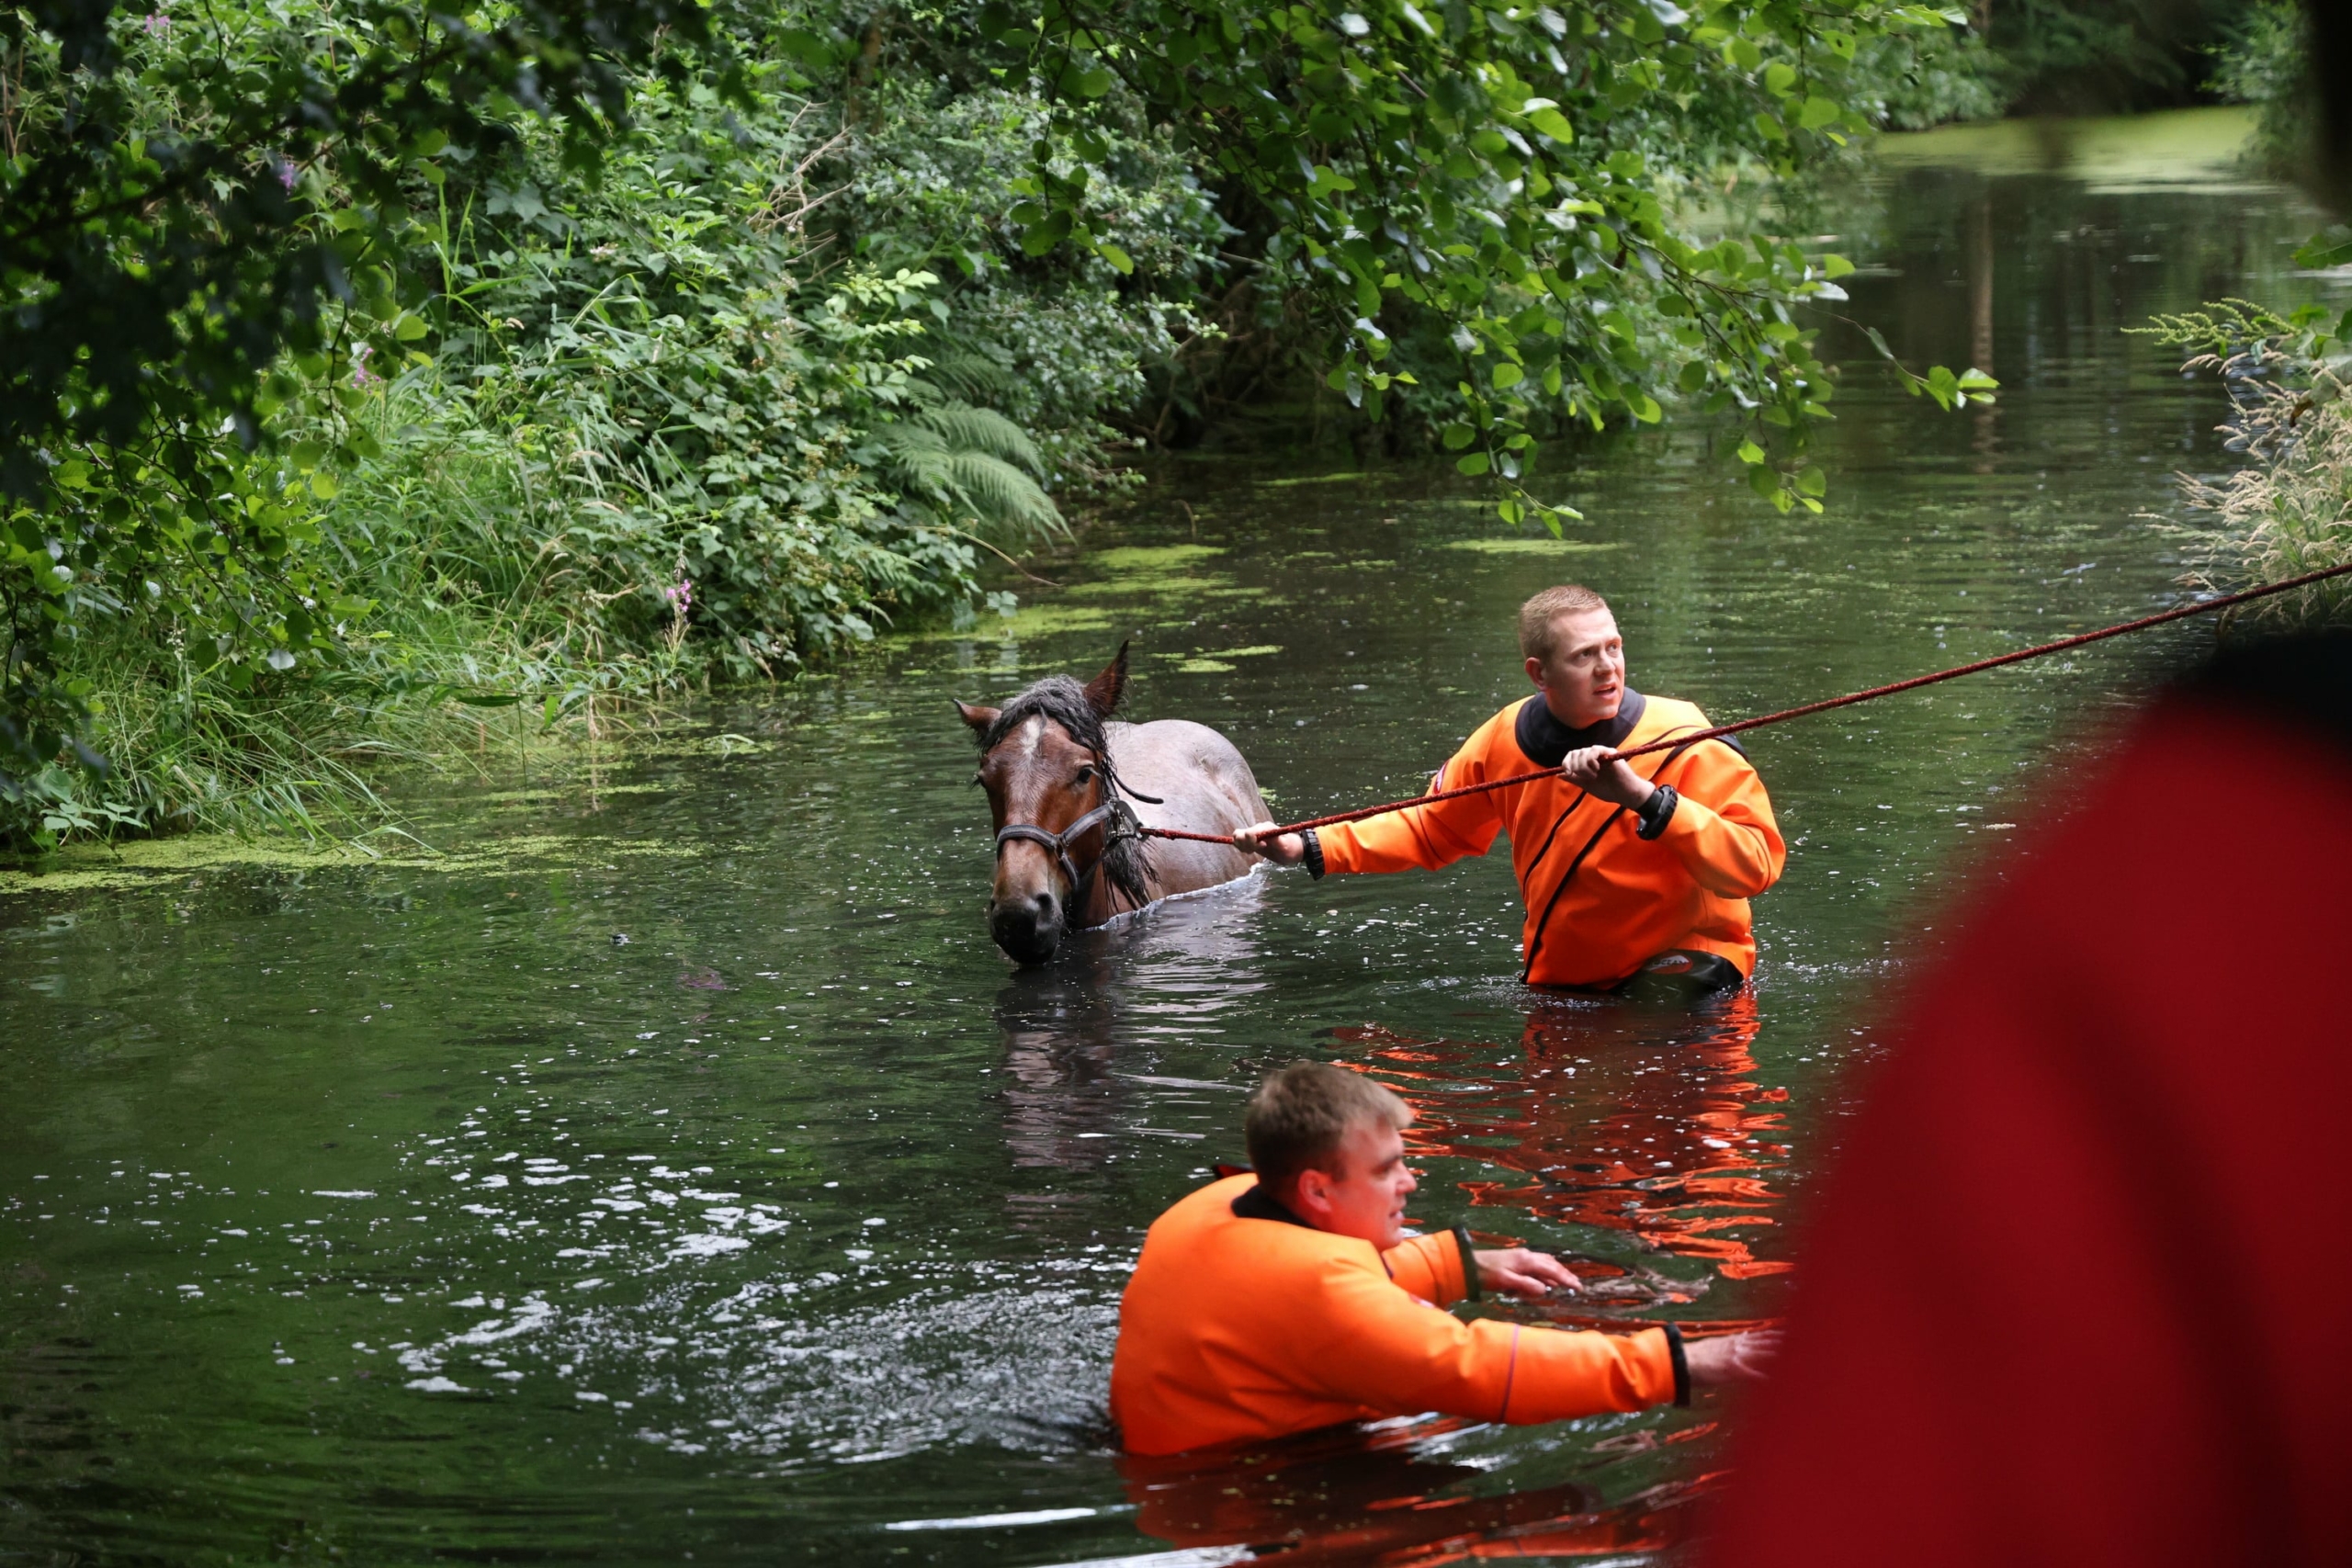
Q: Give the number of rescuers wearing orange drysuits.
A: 2